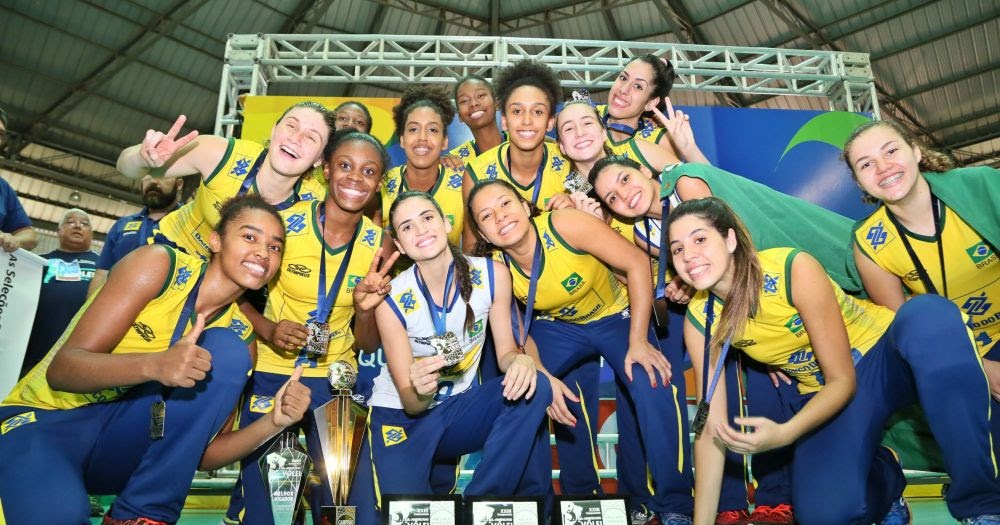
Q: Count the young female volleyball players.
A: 14